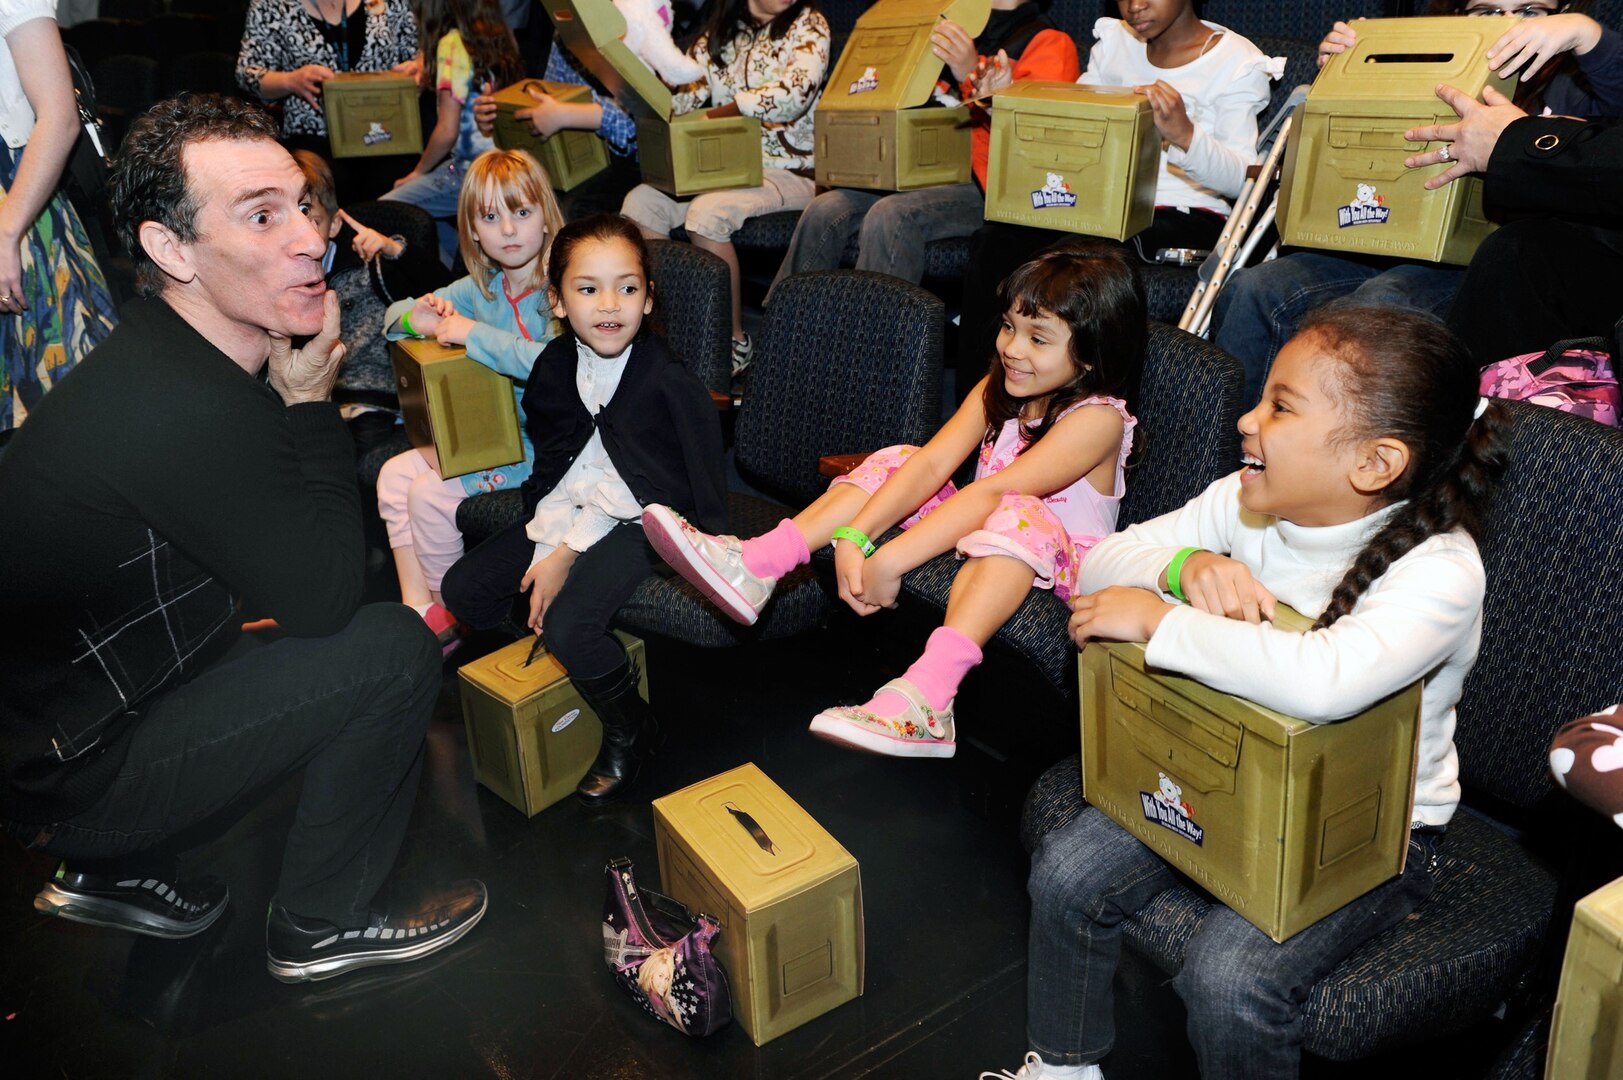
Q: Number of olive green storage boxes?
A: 11